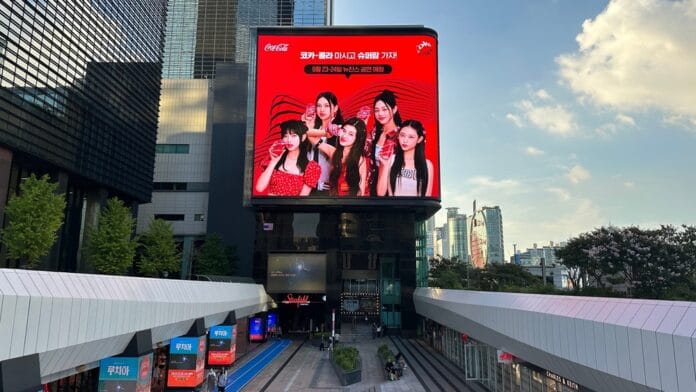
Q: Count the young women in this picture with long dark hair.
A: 5